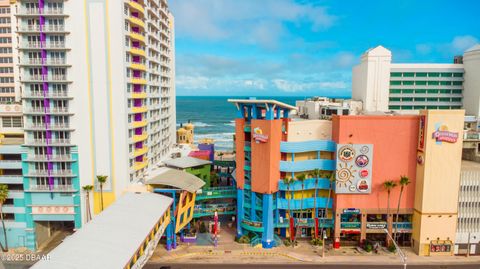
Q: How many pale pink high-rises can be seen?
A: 1